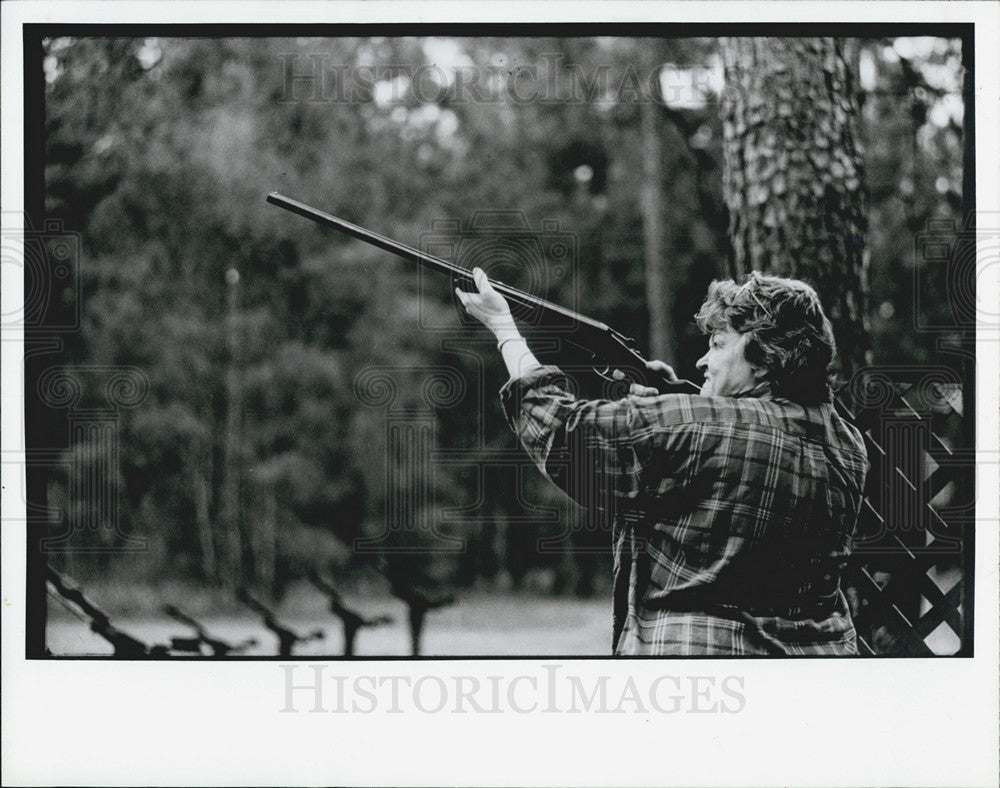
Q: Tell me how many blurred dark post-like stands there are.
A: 5